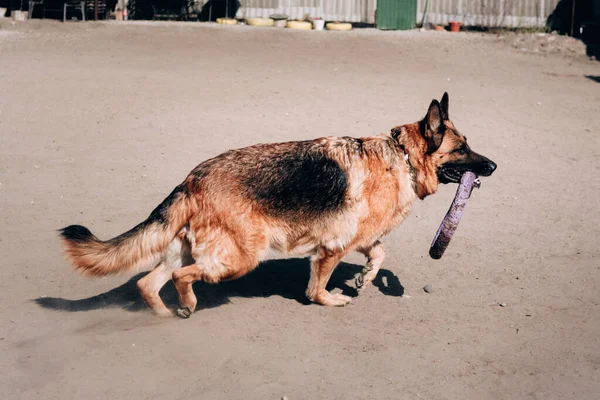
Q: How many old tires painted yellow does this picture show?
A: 4